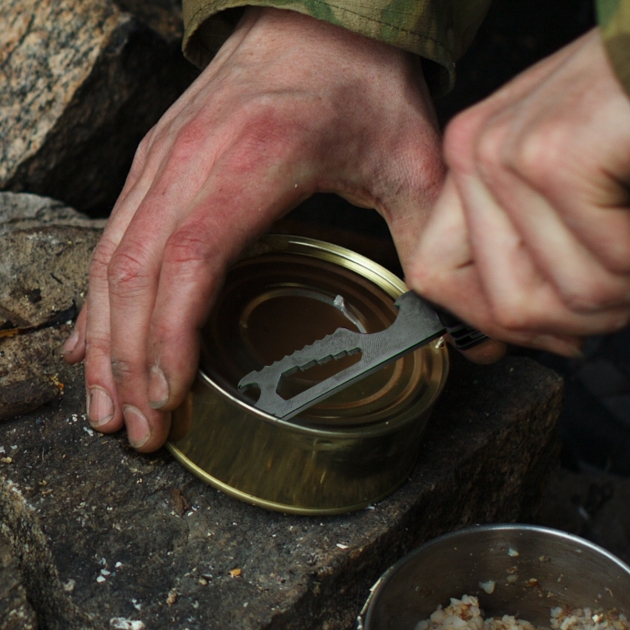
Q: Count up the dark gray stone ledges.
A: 1